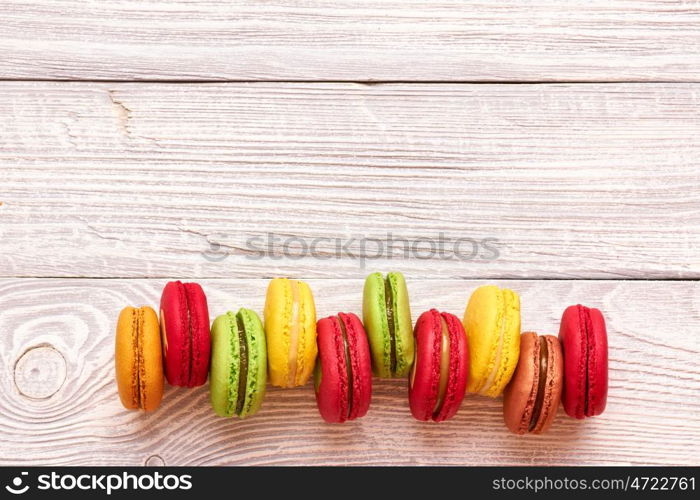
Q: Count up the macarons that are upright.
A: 10